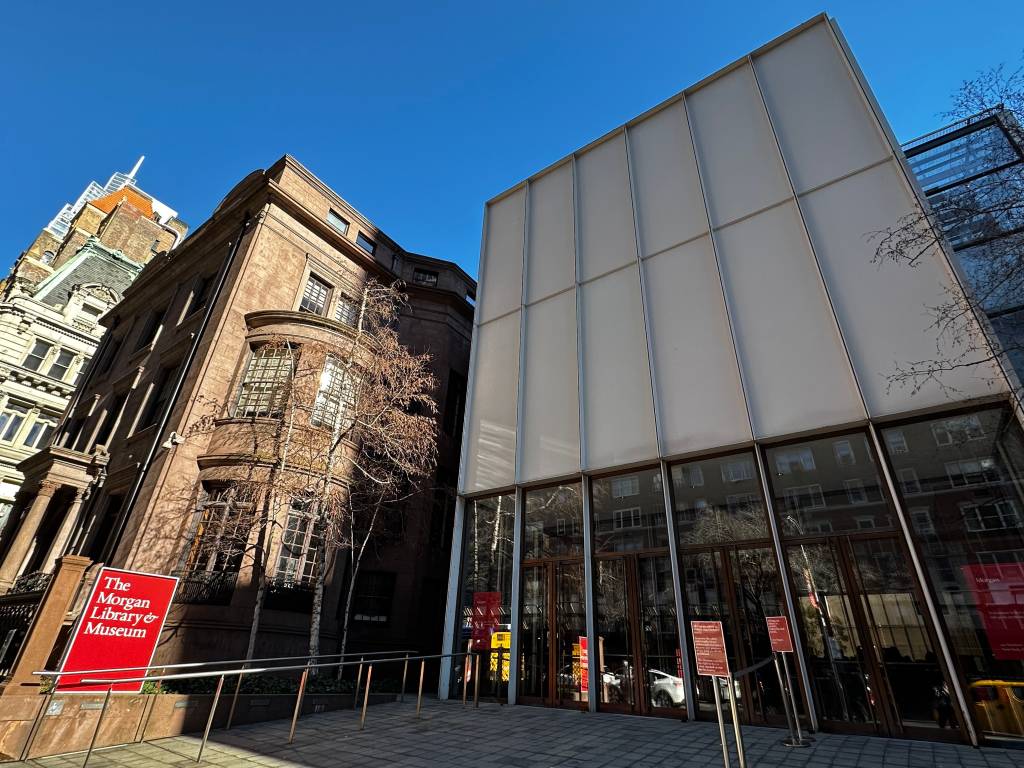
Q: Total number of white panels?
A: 12